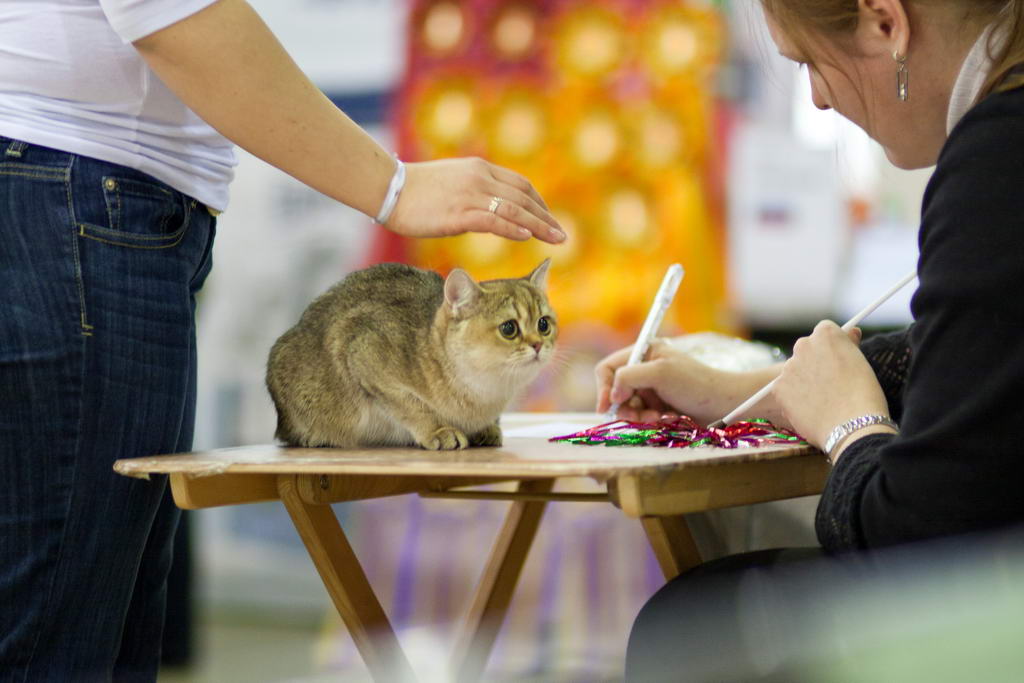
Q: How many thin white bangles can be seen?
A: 1